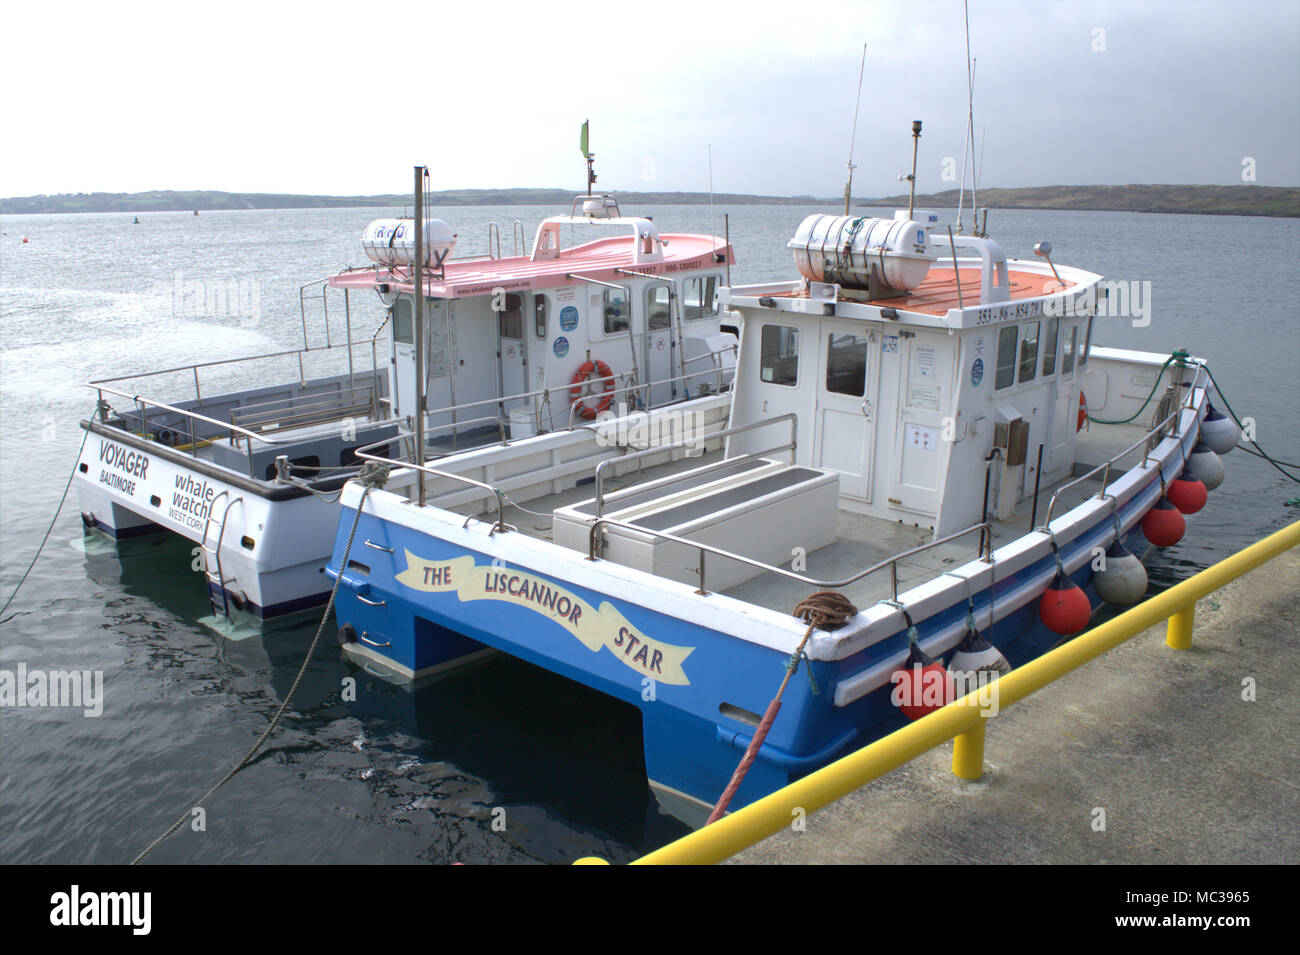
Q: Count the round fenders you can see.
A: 8